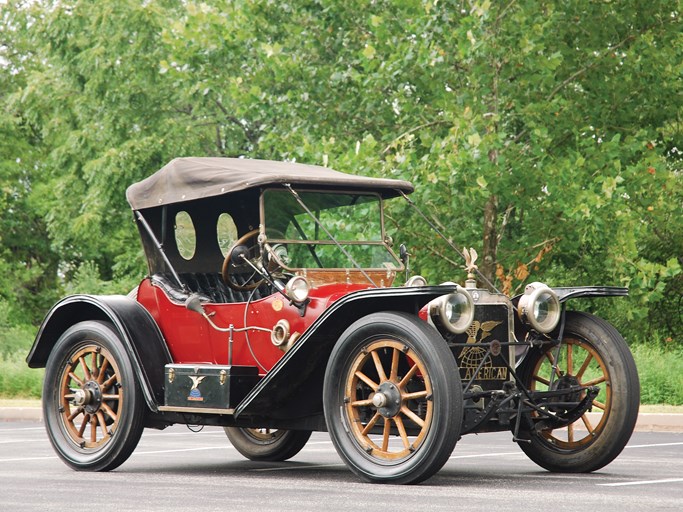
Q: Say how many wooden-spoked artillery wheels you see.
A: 4